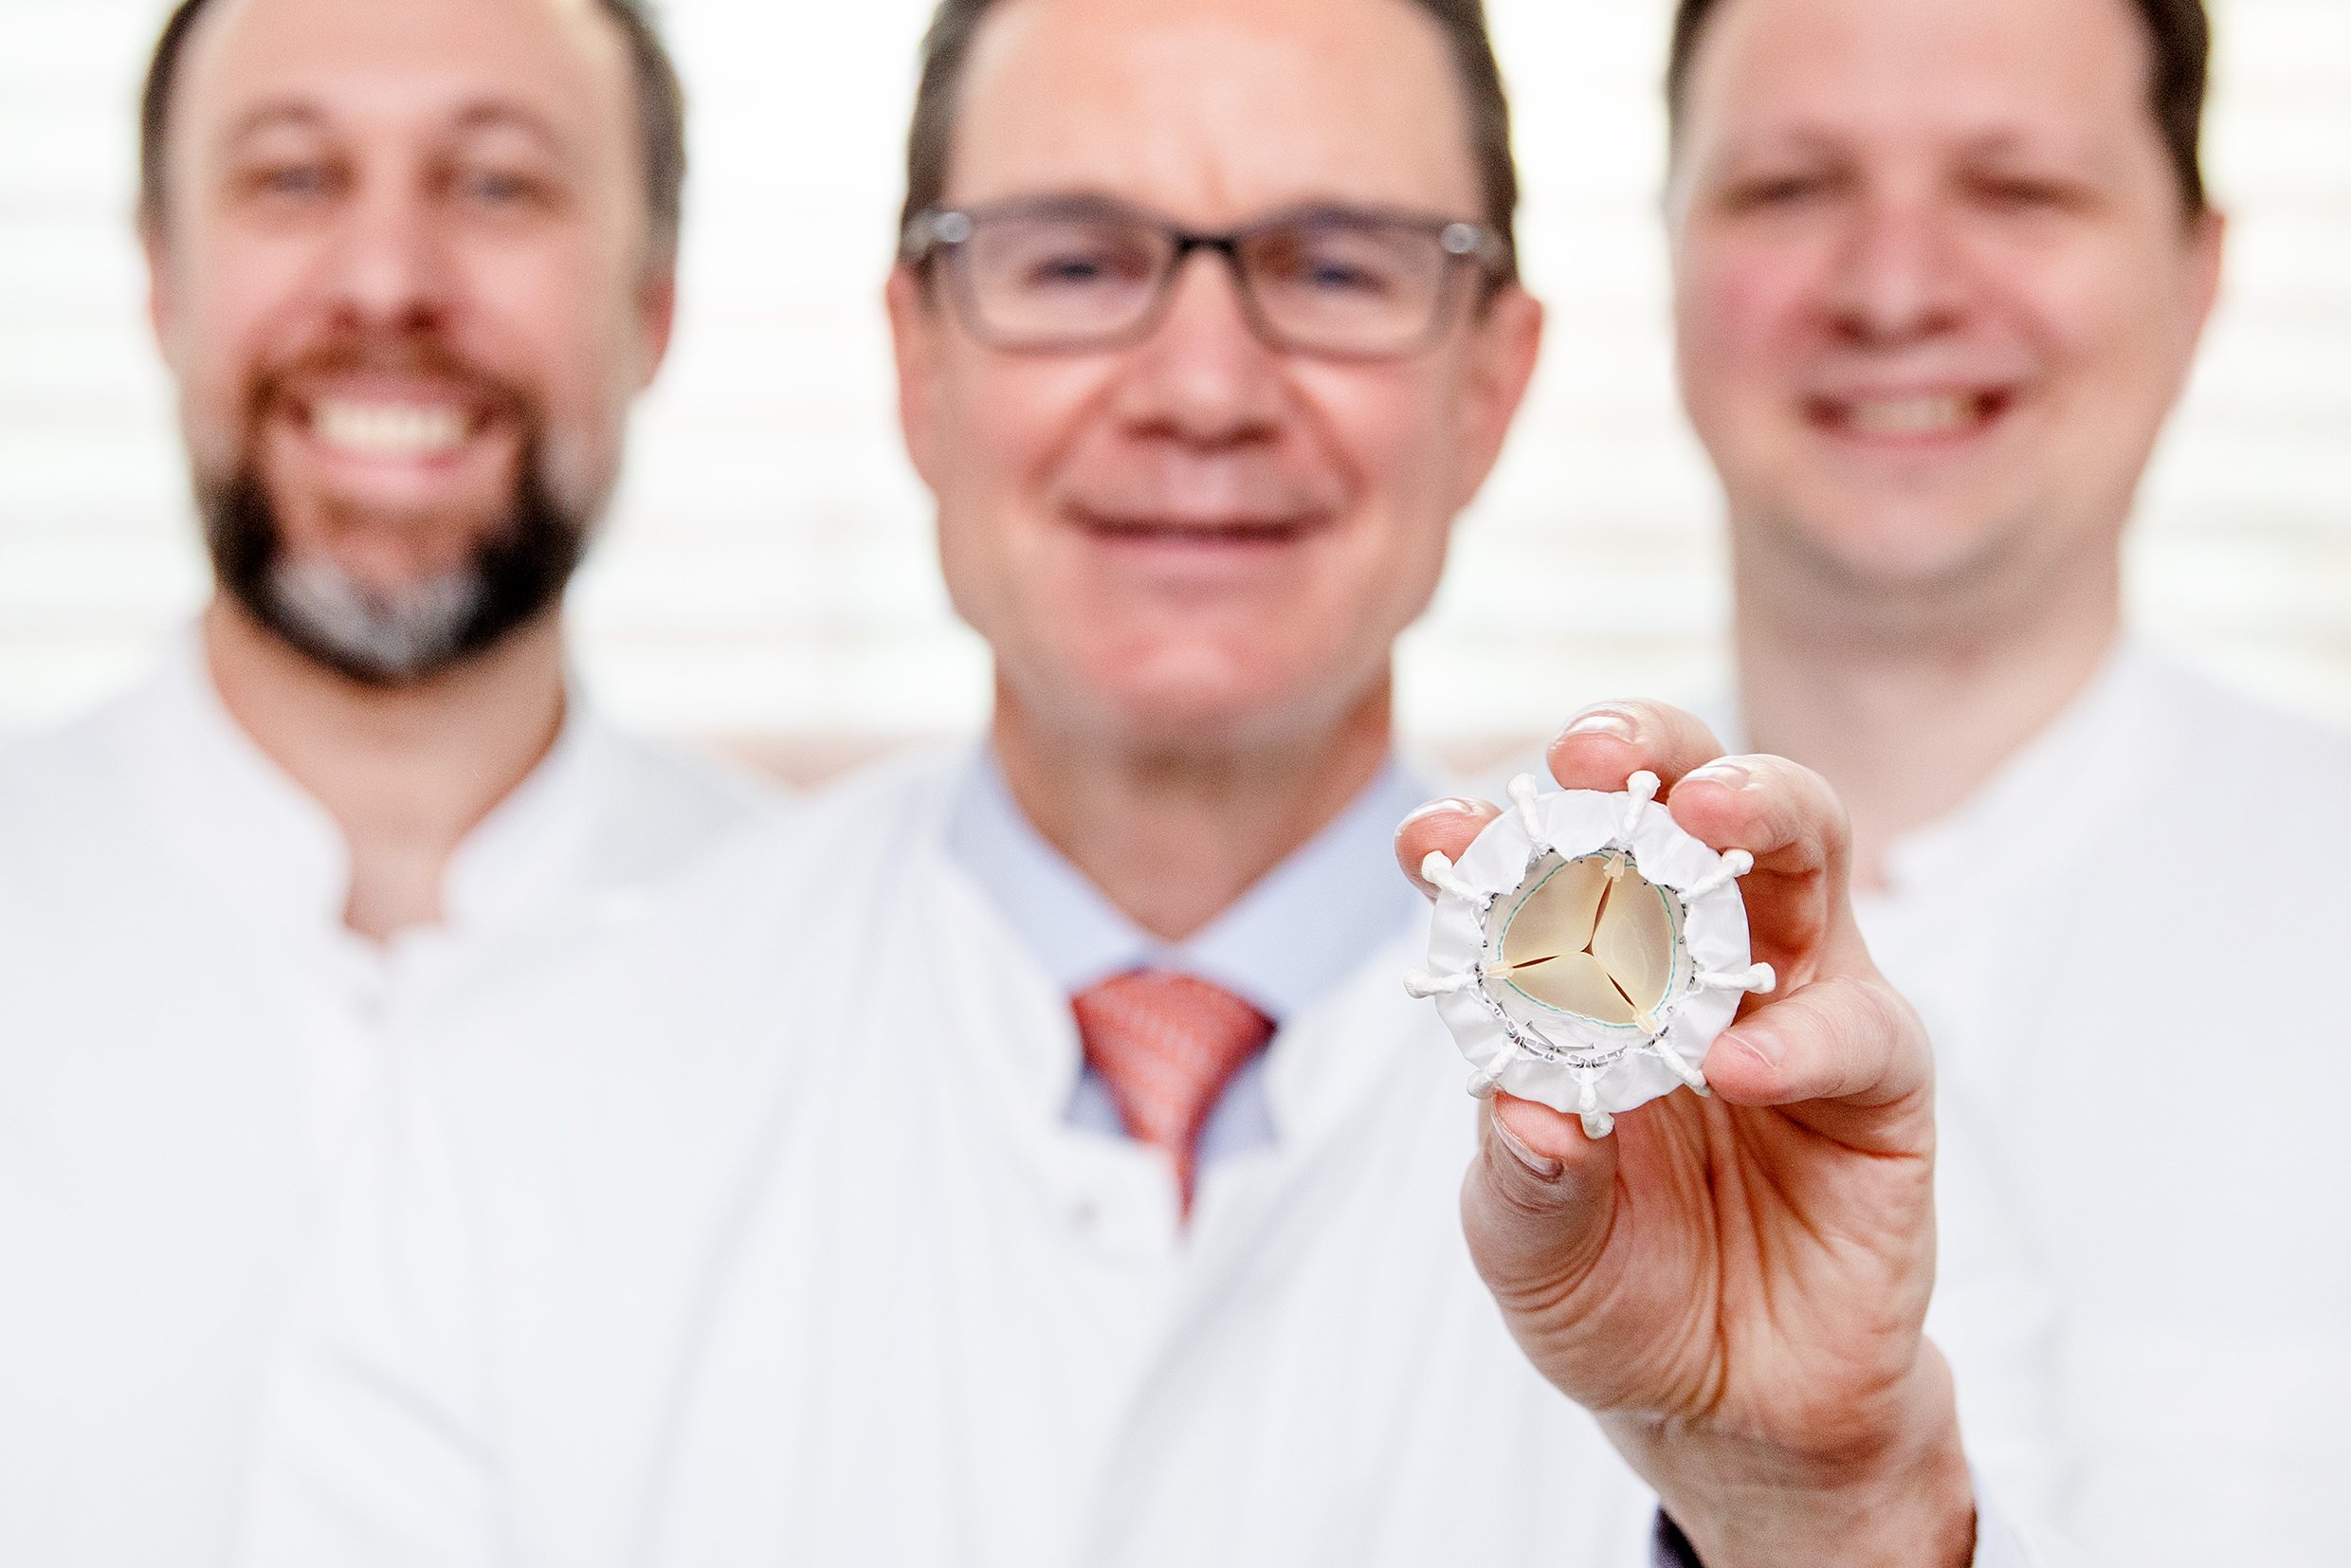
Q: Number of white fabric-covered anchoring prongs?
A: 9